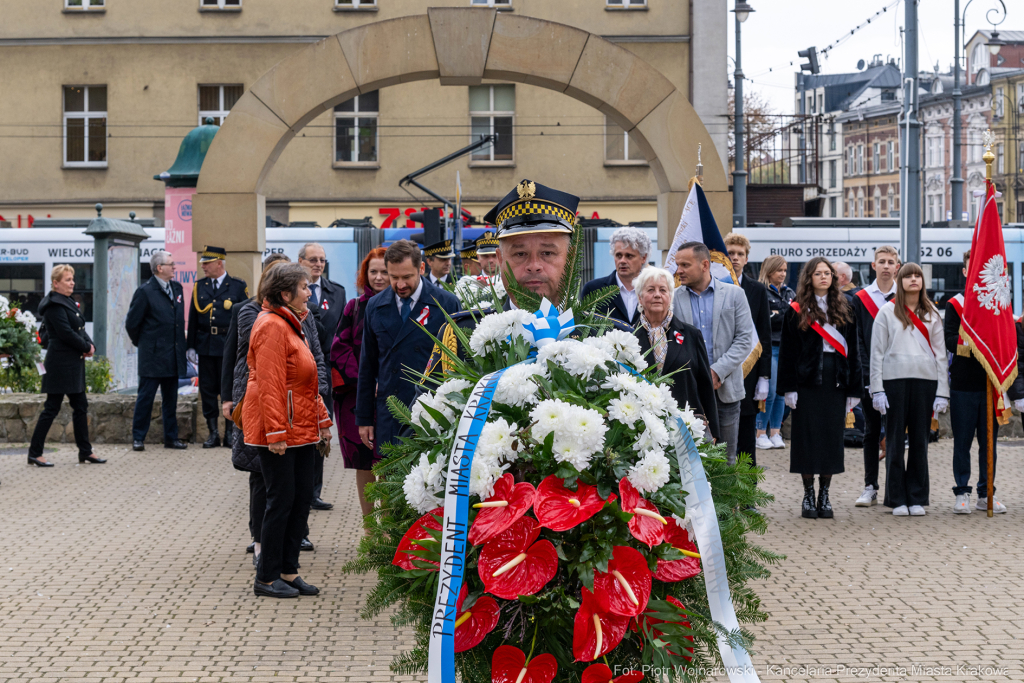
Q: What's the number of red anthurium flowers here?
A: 12